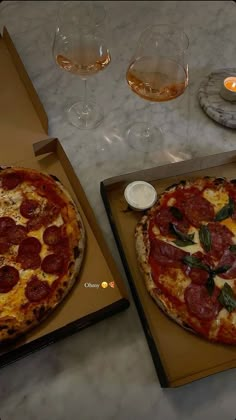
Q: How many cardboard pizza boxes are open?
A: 2